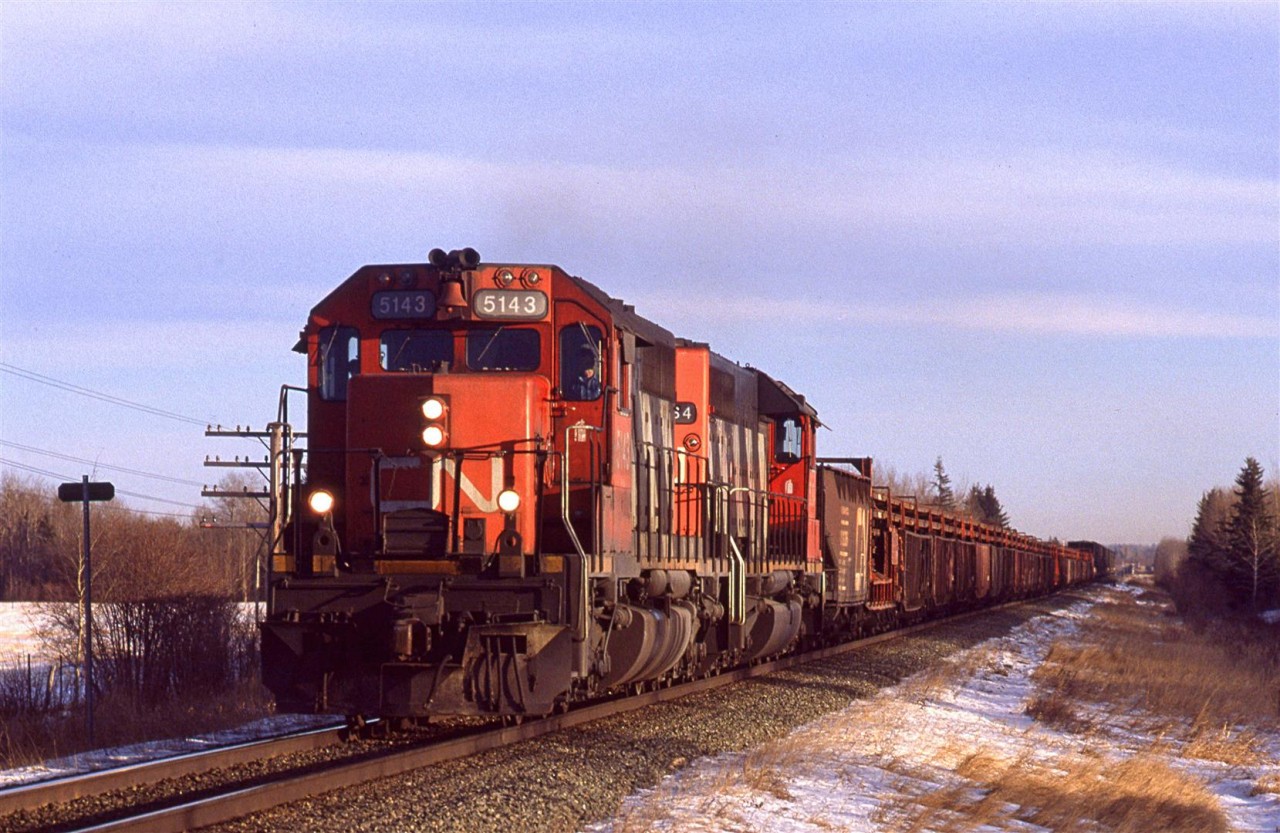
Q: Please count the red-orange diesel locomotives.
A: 2